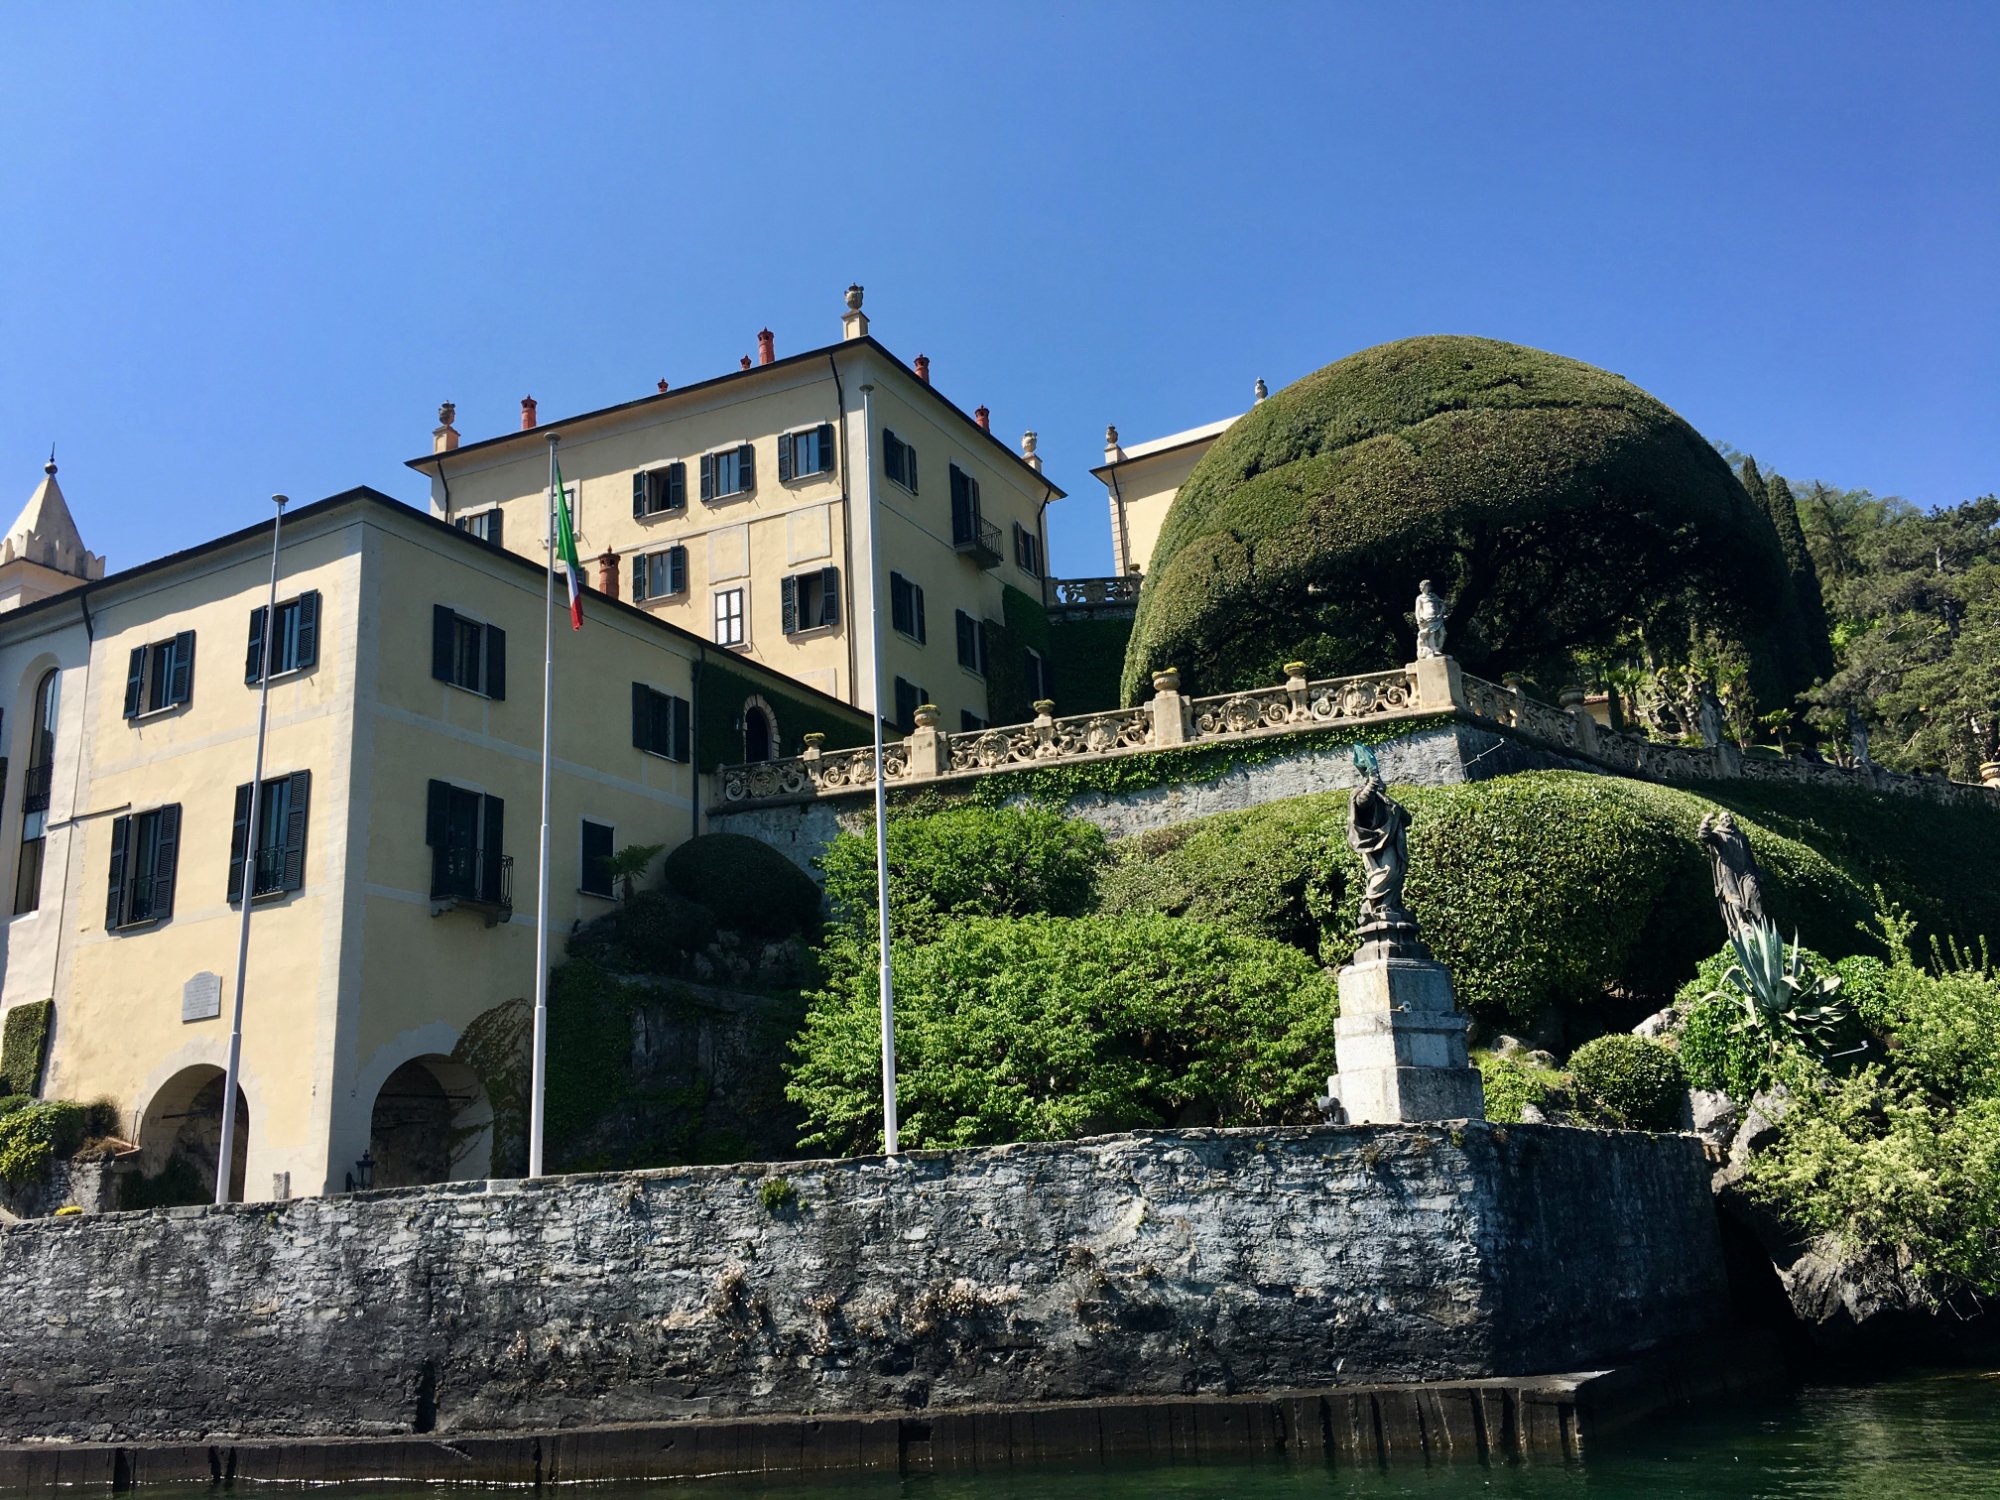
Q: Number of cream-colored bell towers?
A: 1